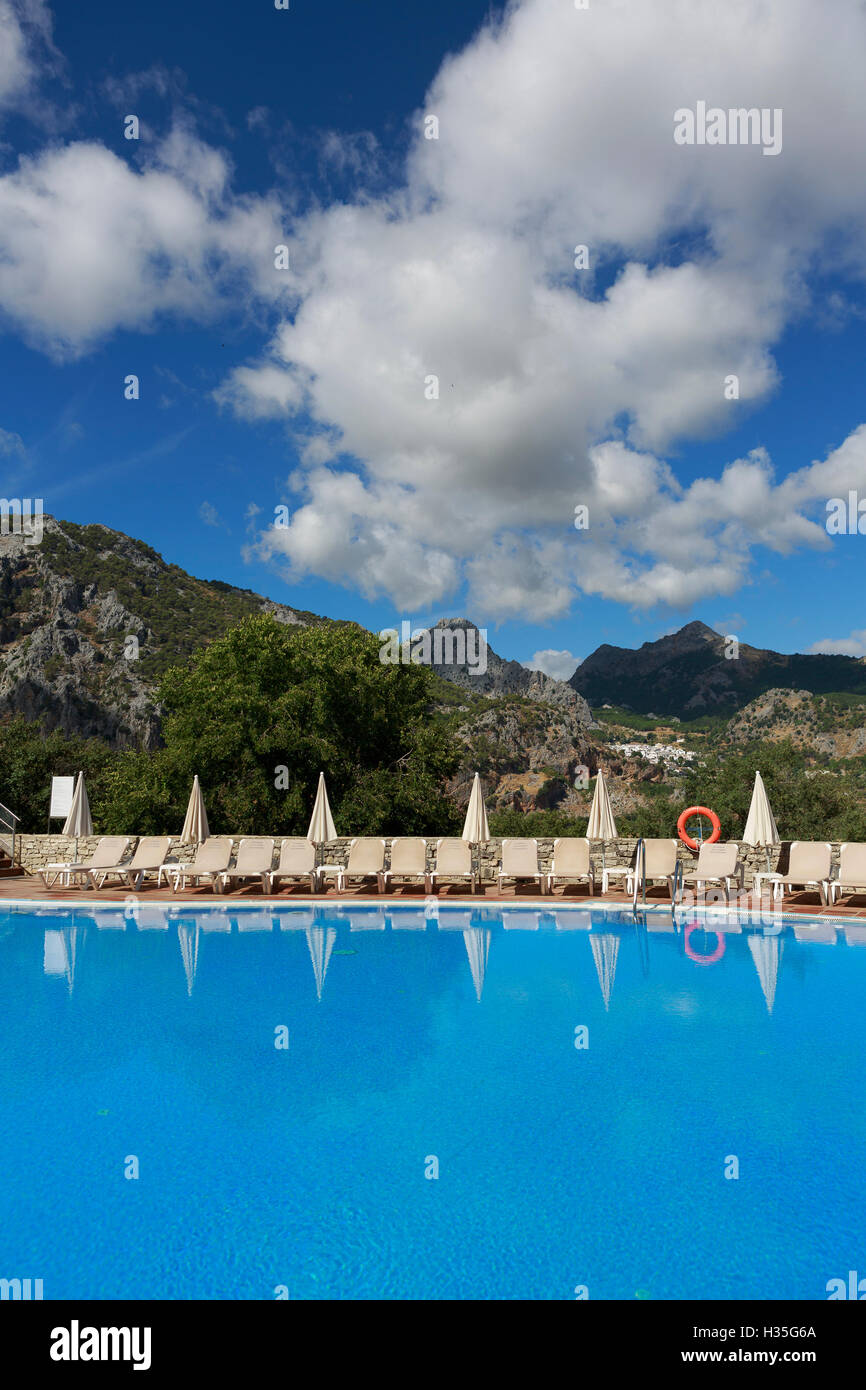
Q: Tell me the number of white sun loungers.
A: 14